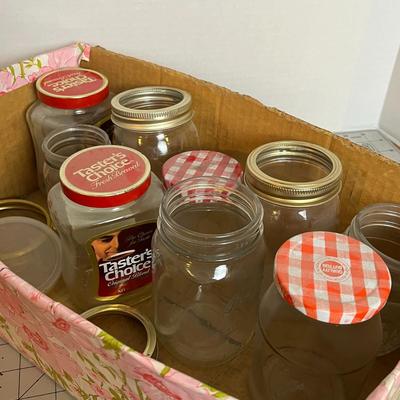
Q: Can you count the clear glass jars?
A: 9